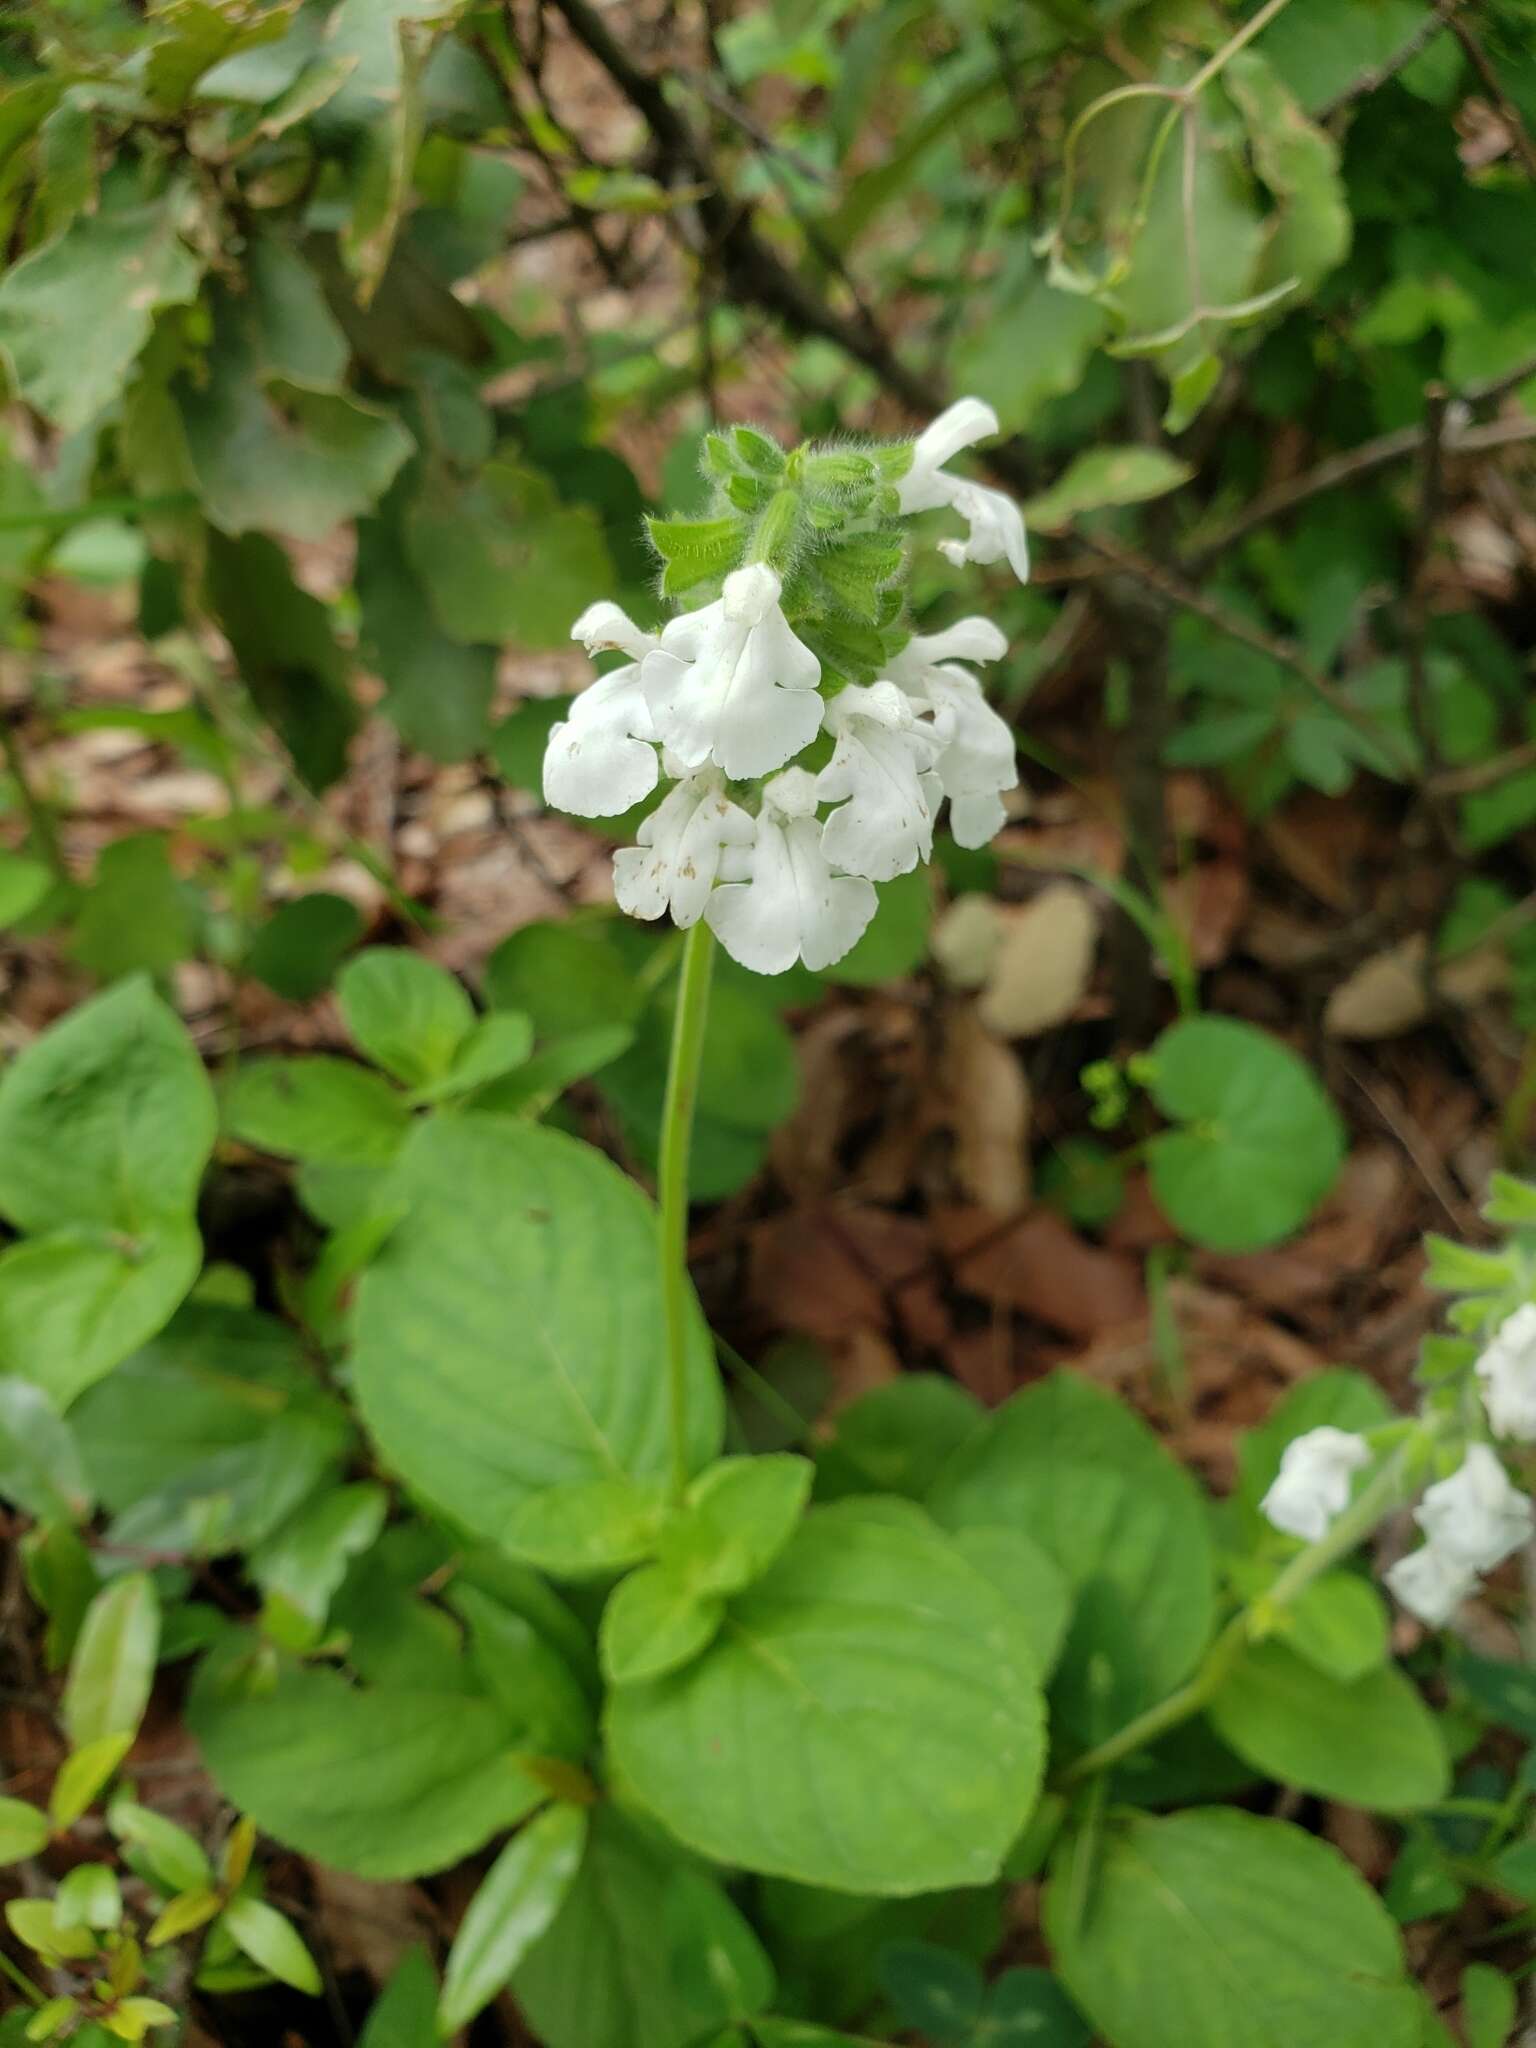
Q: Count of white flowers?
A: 11